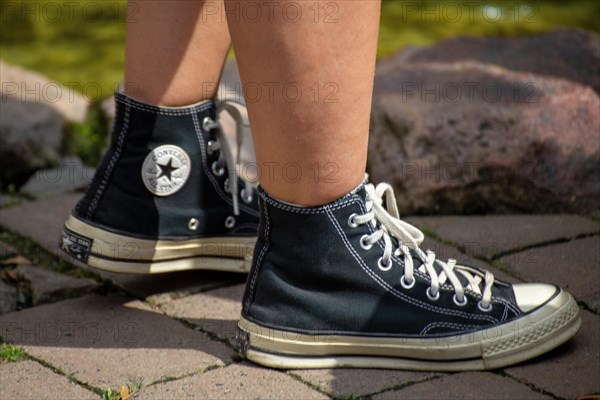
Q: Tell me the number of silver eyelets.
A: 14